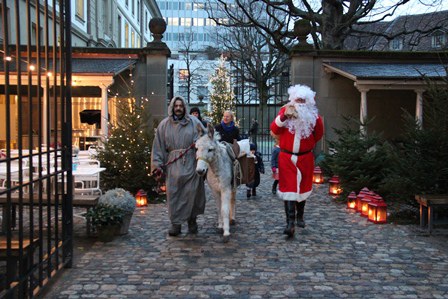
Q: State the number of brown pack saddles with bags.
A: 1